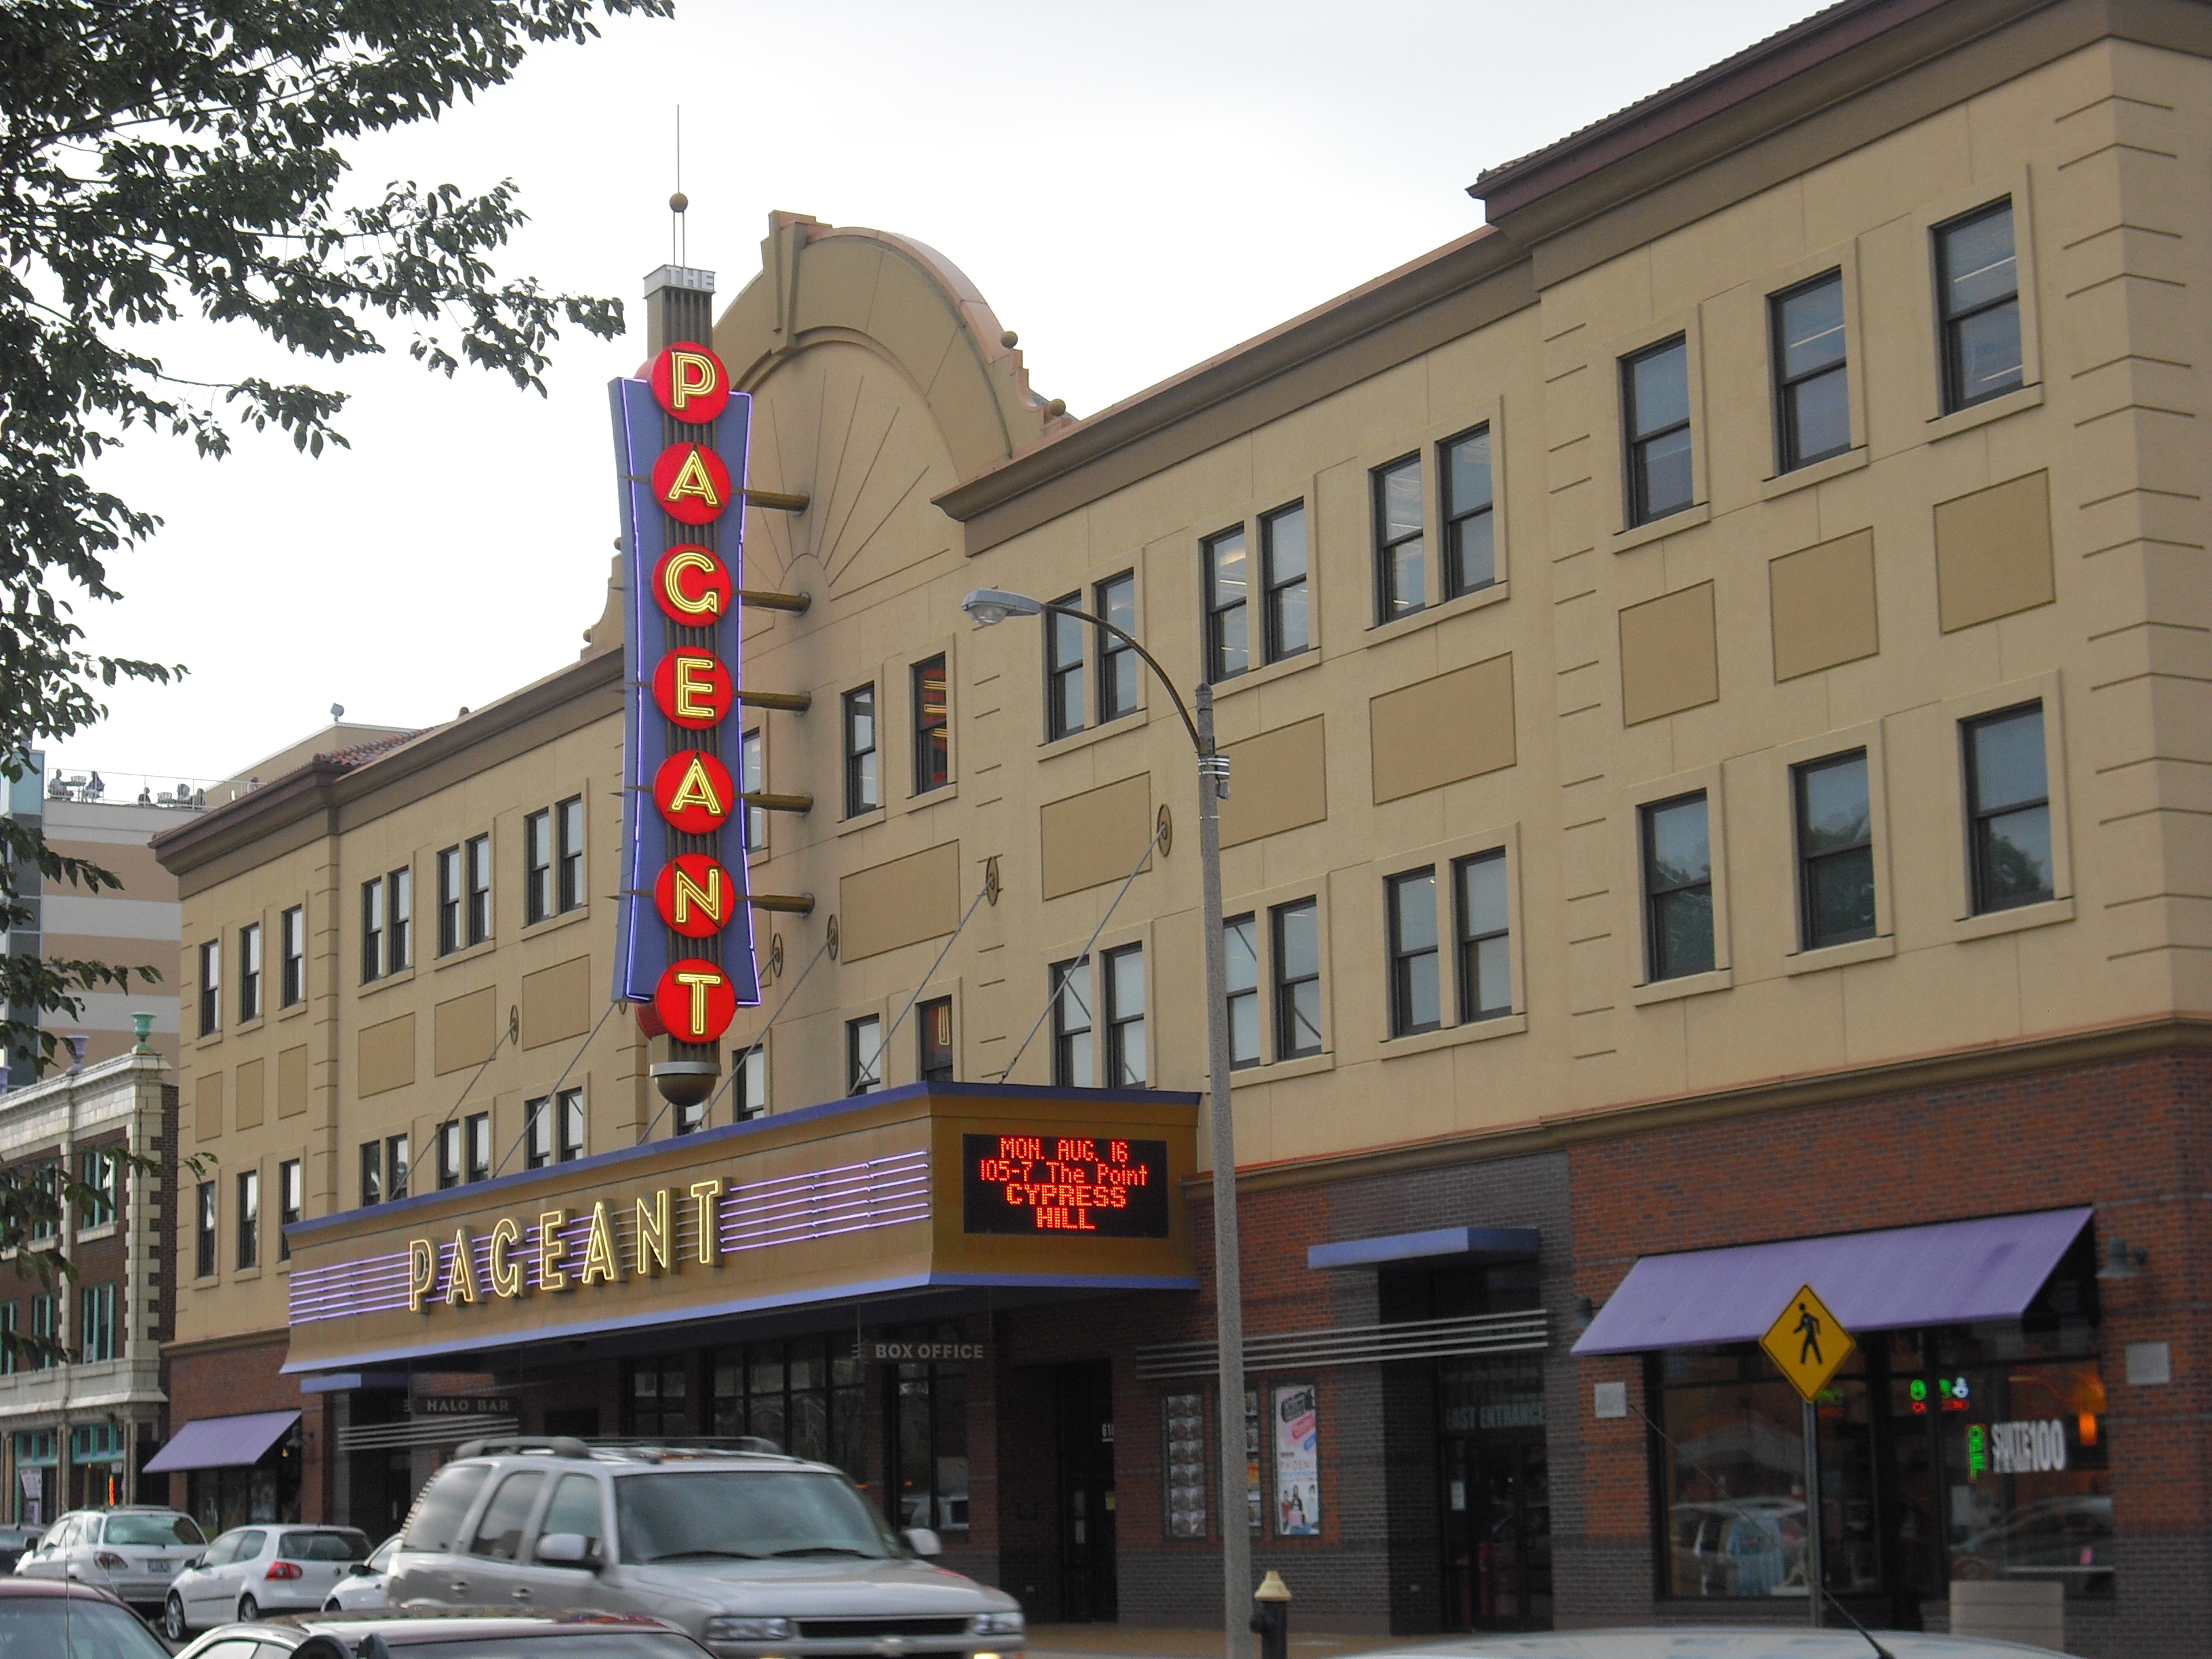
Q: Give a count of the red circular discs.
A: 7